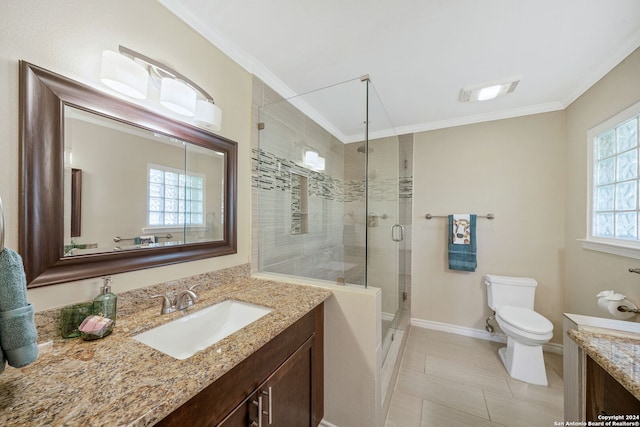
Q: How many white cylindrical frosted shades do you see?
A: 3